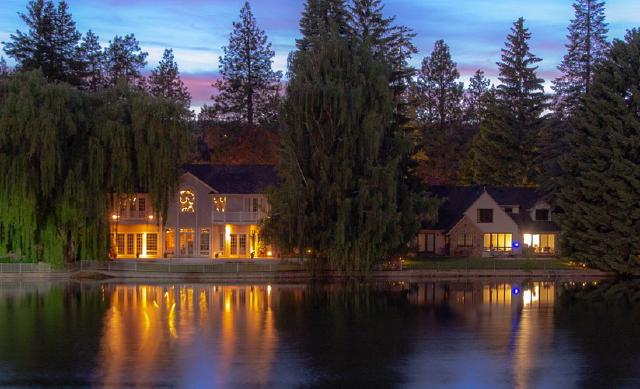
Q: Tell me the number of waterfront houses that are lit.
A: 2